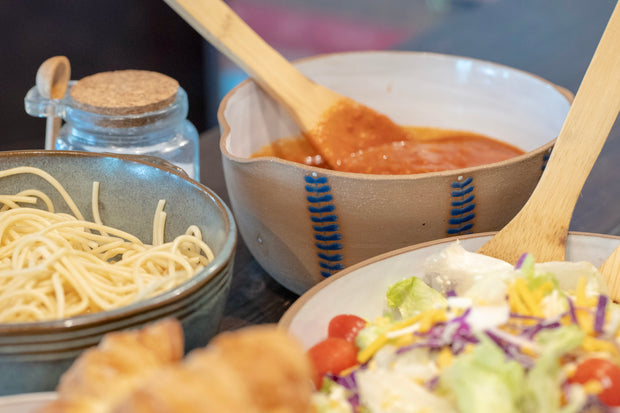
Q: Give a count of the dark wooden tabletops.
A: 1